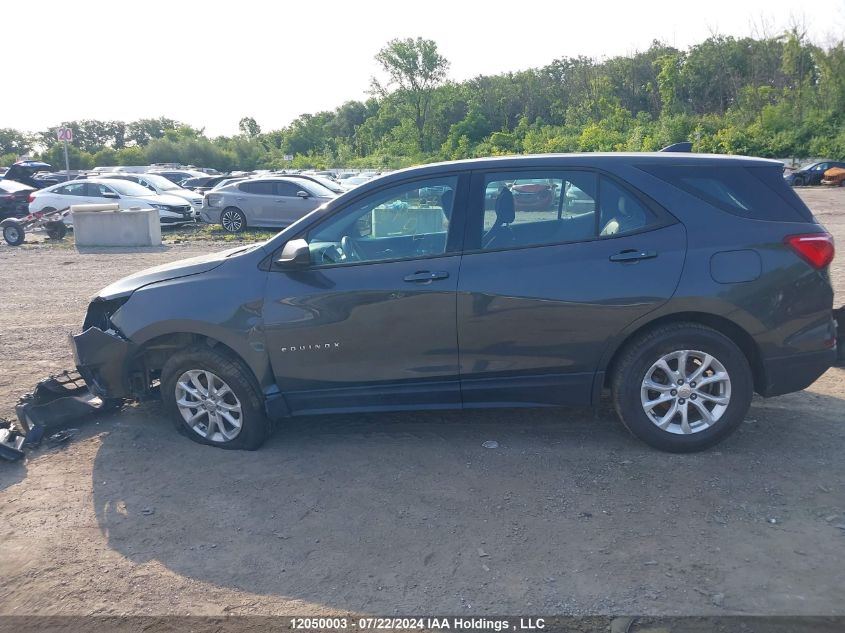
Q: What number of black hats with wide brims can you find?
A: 0